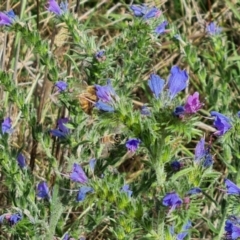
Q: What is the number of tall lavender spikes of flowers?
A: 0